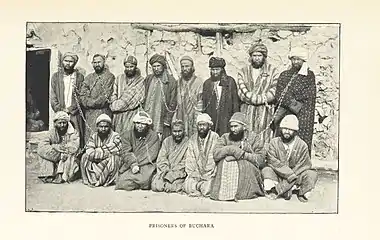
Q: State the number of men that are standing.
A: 8